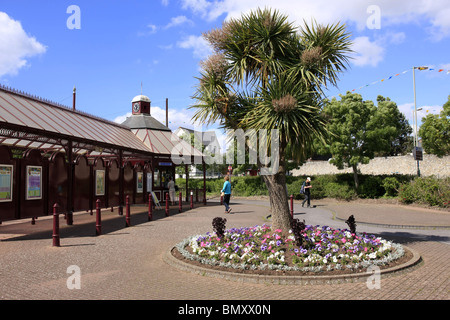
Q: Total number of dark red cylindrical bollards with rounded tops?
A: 9